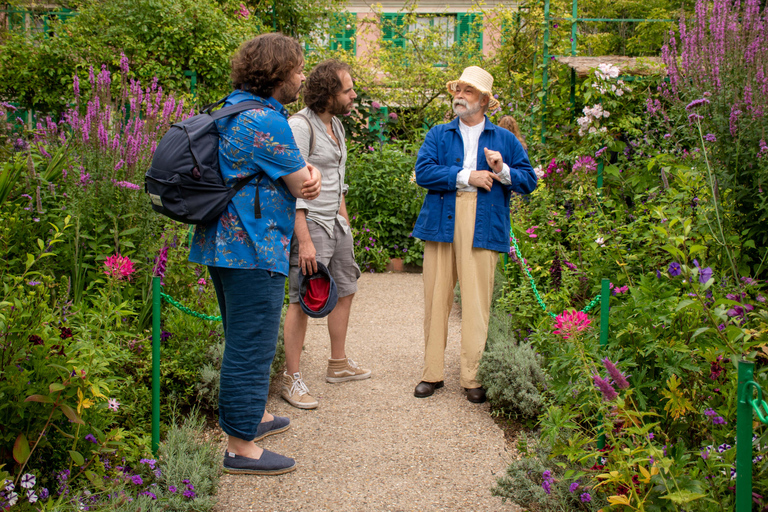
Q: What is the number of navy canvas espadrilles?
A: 2